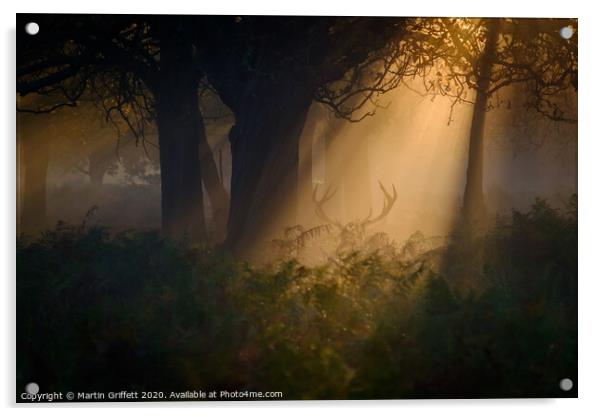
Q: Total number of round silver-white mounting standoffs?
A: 4